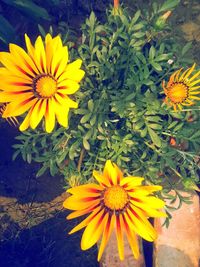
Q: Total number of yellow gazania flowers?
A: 3